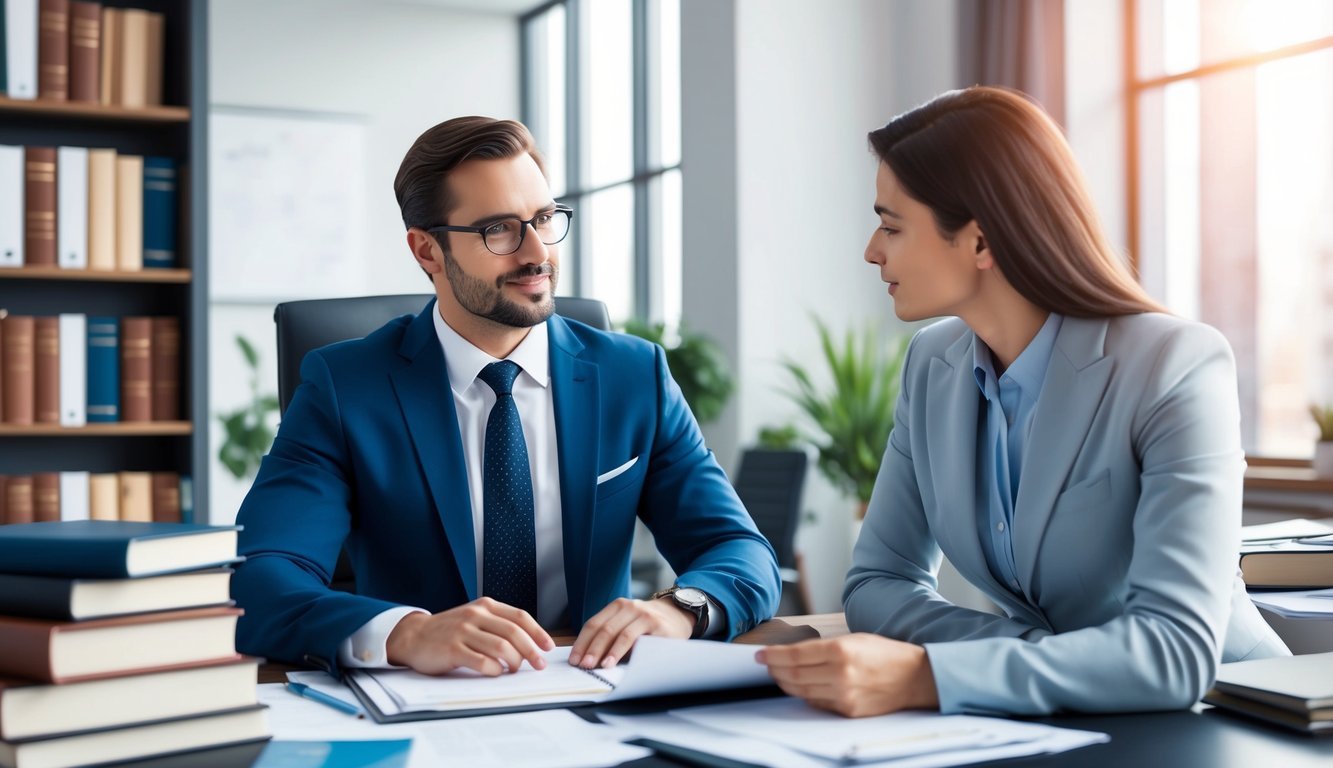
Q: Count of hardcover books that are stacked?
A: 5